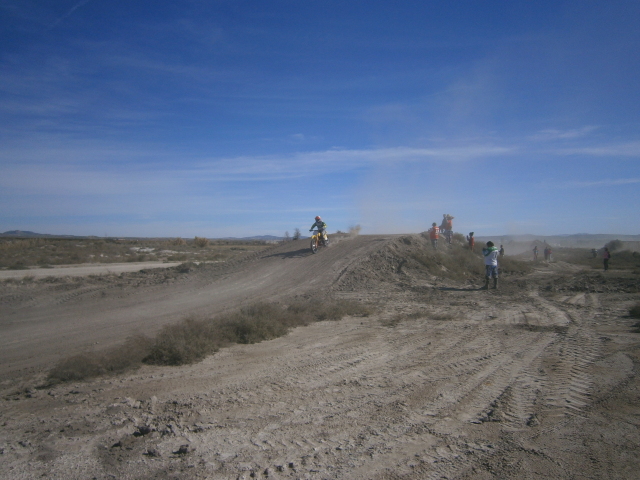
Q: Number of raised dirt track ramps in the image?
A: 1